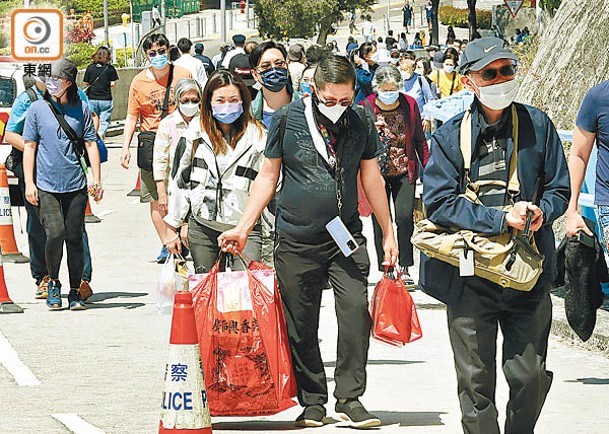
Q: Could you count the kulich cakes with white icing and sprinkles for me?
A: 0